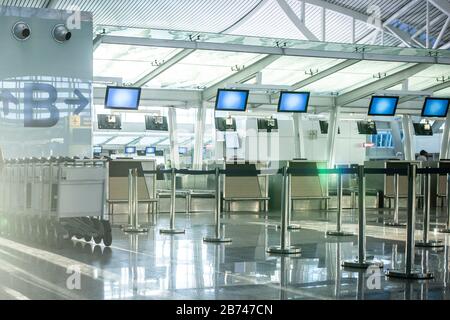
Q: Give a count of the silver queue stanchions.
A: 12